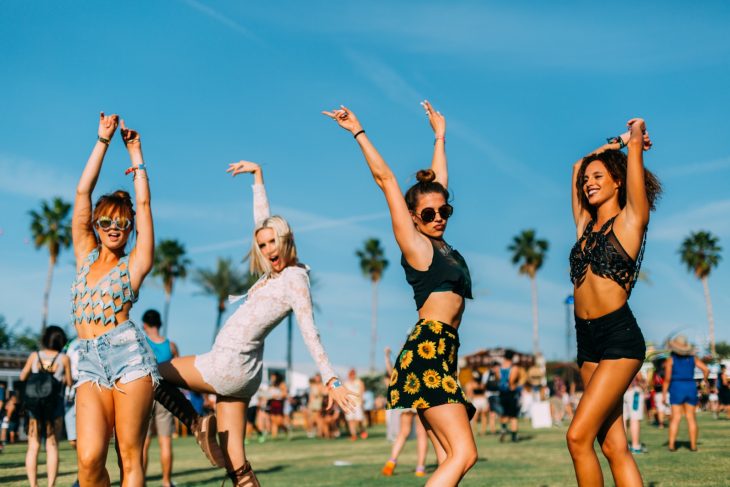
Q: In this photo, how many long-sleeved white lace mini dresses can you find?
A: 1